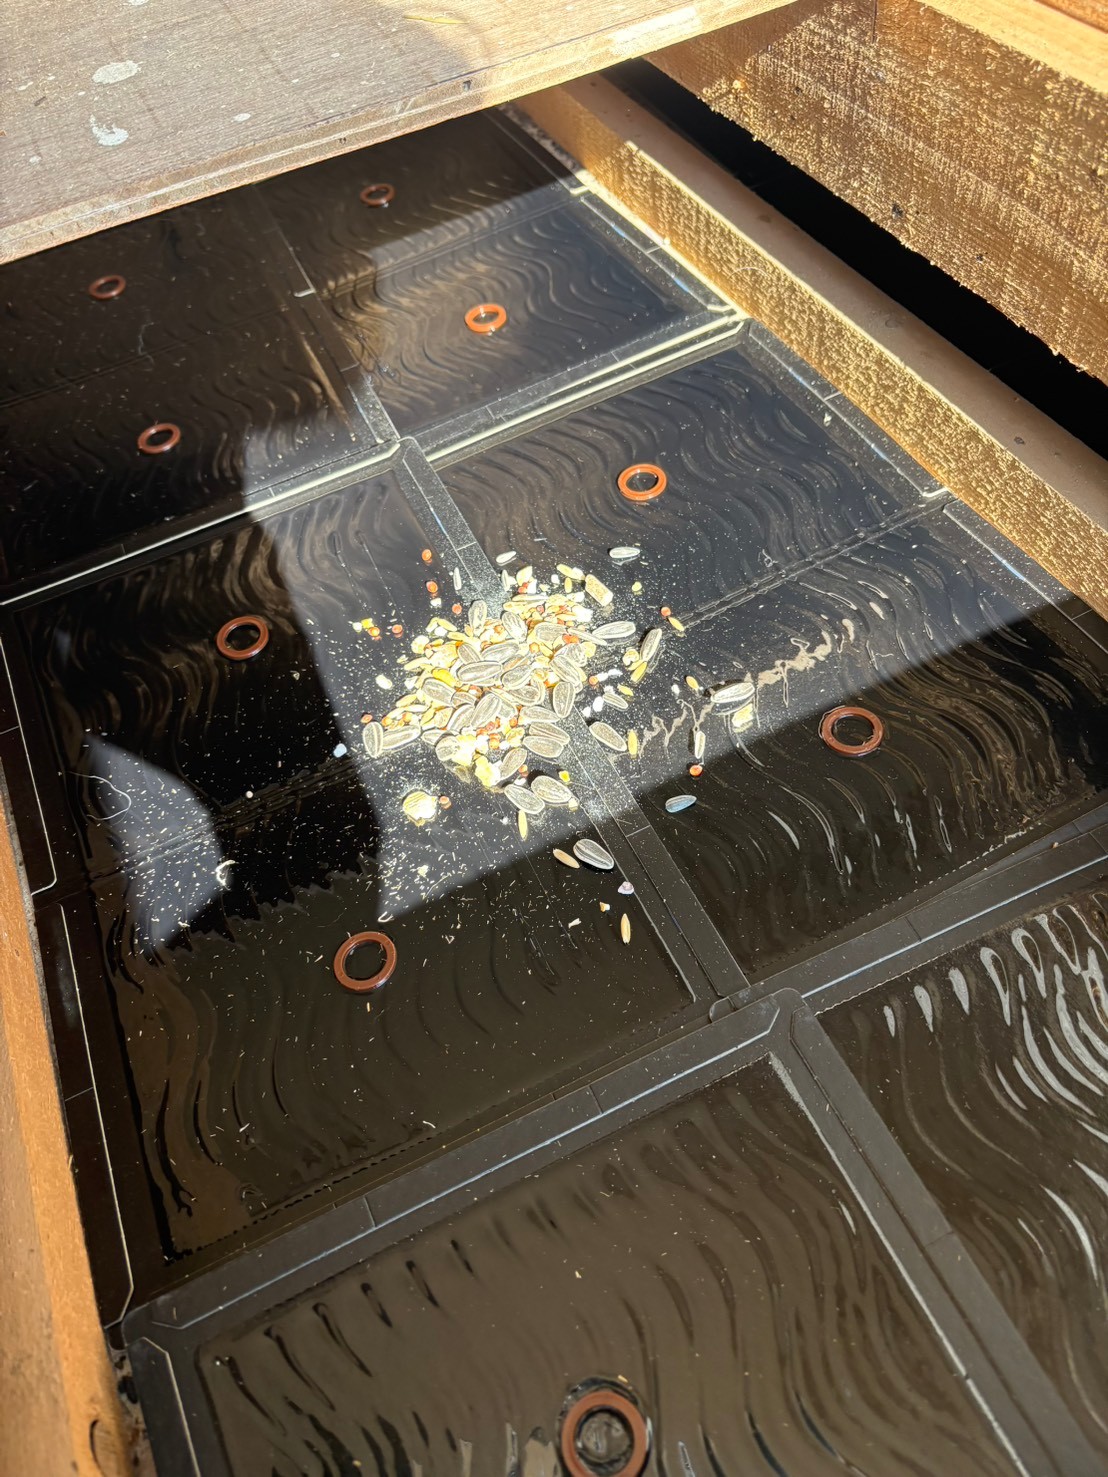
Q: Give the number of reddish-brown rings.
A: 9